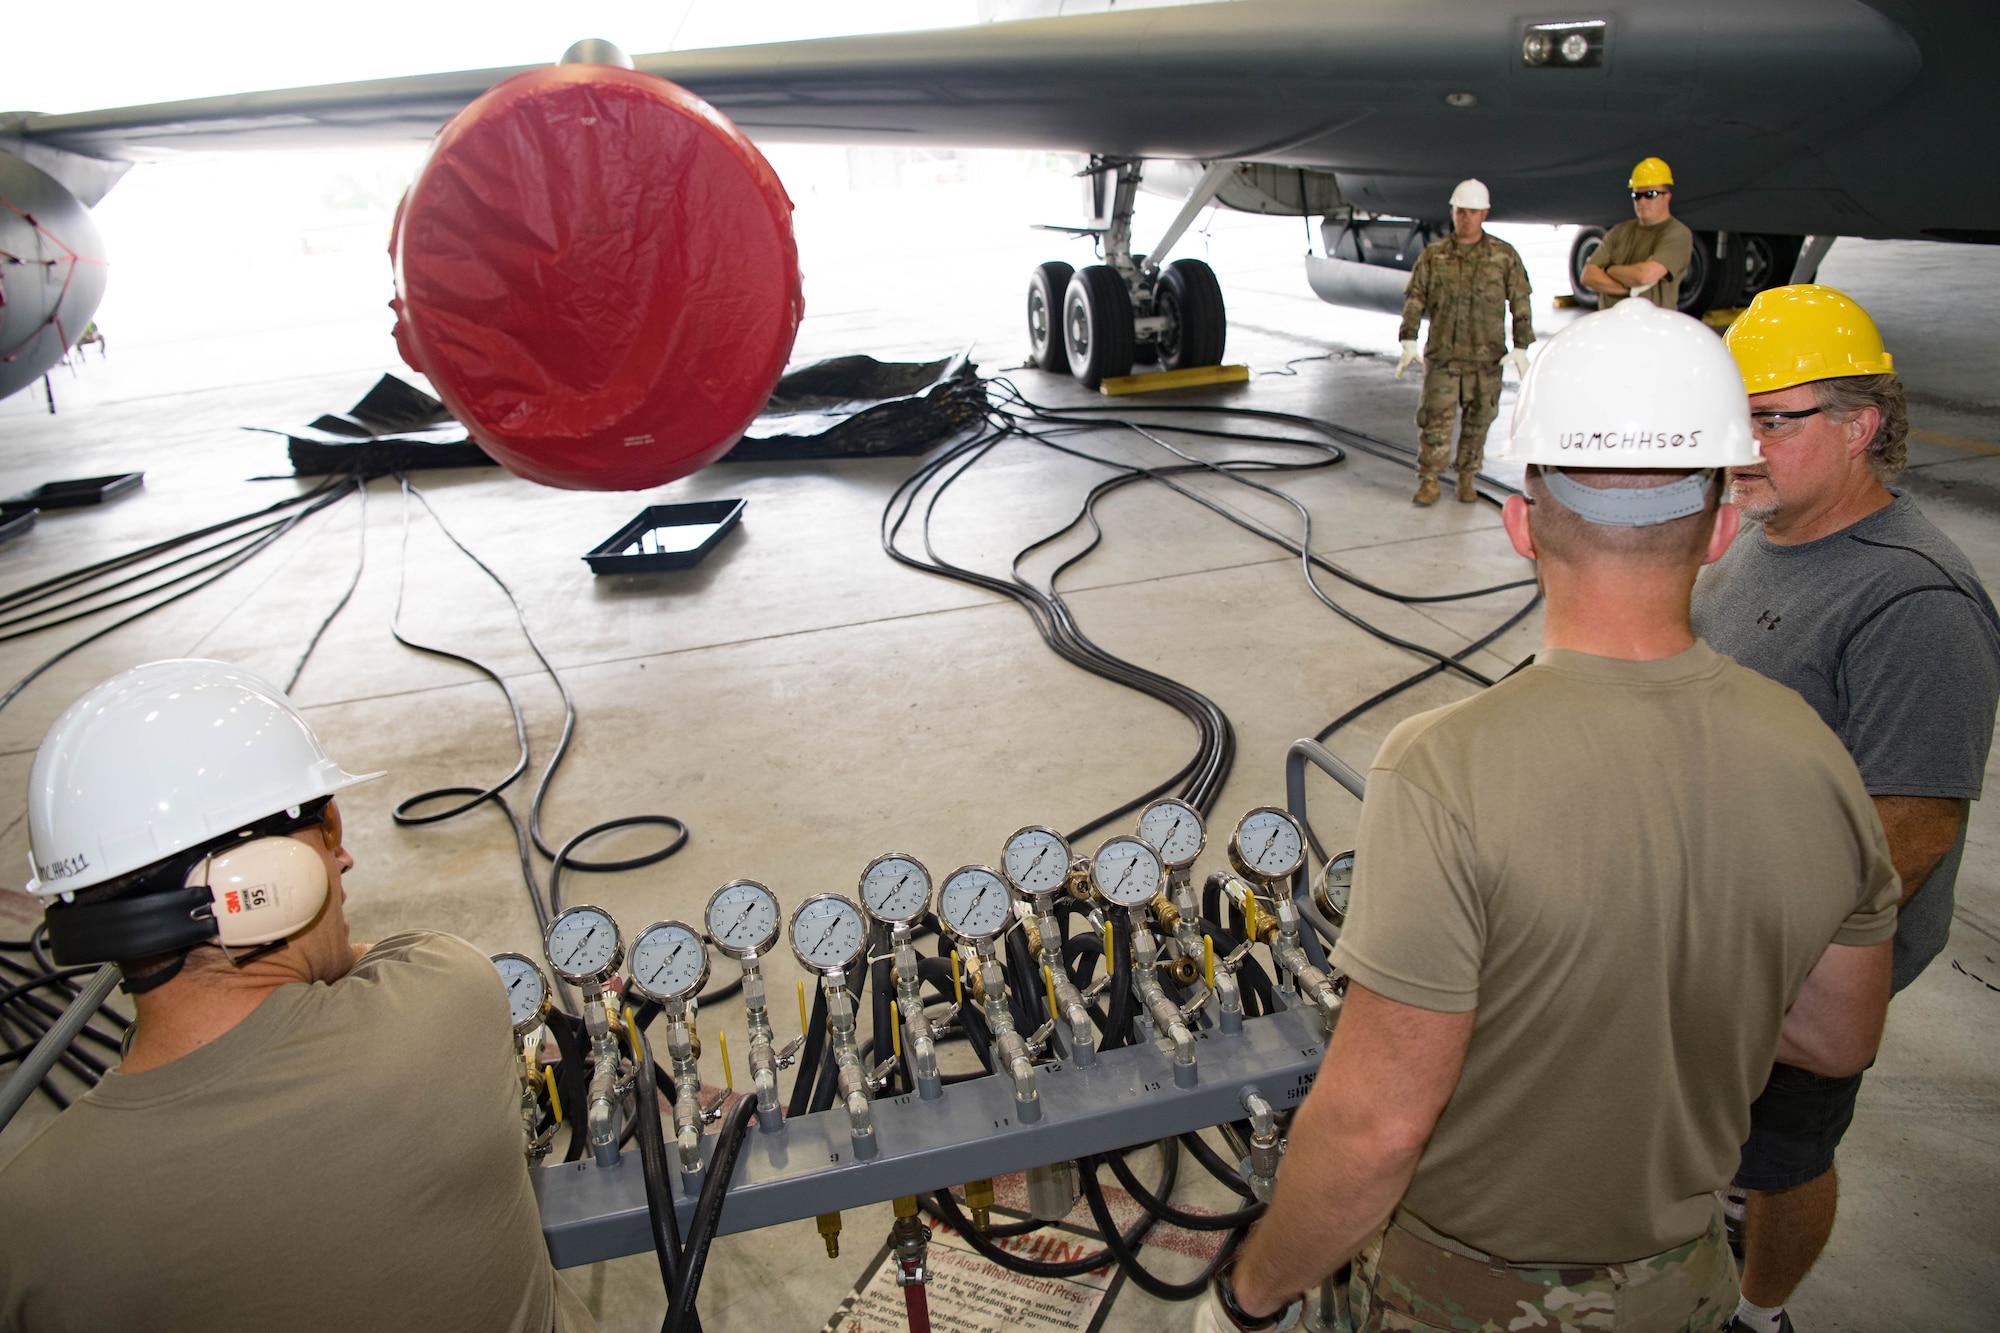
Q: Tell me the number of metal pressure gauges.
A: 12